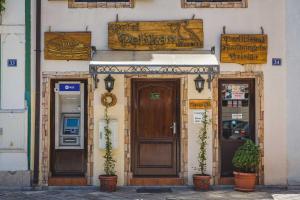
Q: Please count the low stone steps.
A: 3